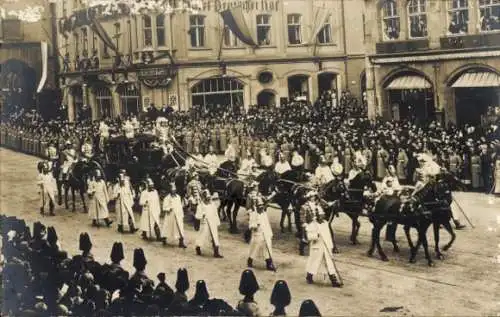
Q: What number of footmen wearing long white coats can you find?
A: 8